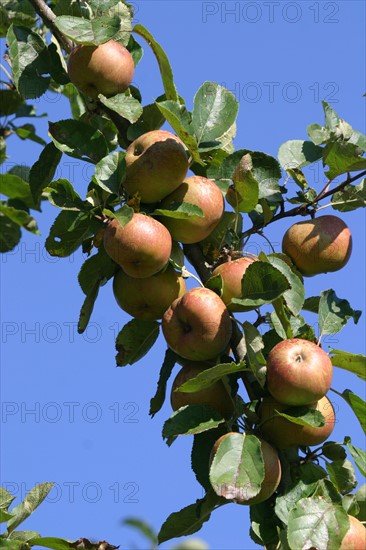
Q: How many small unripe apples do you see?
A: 0